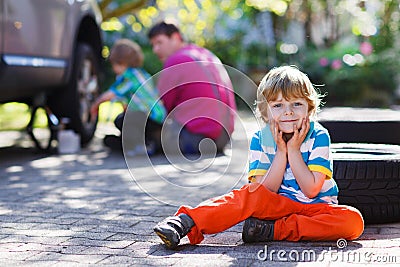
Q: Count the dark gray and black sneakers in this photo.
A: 2